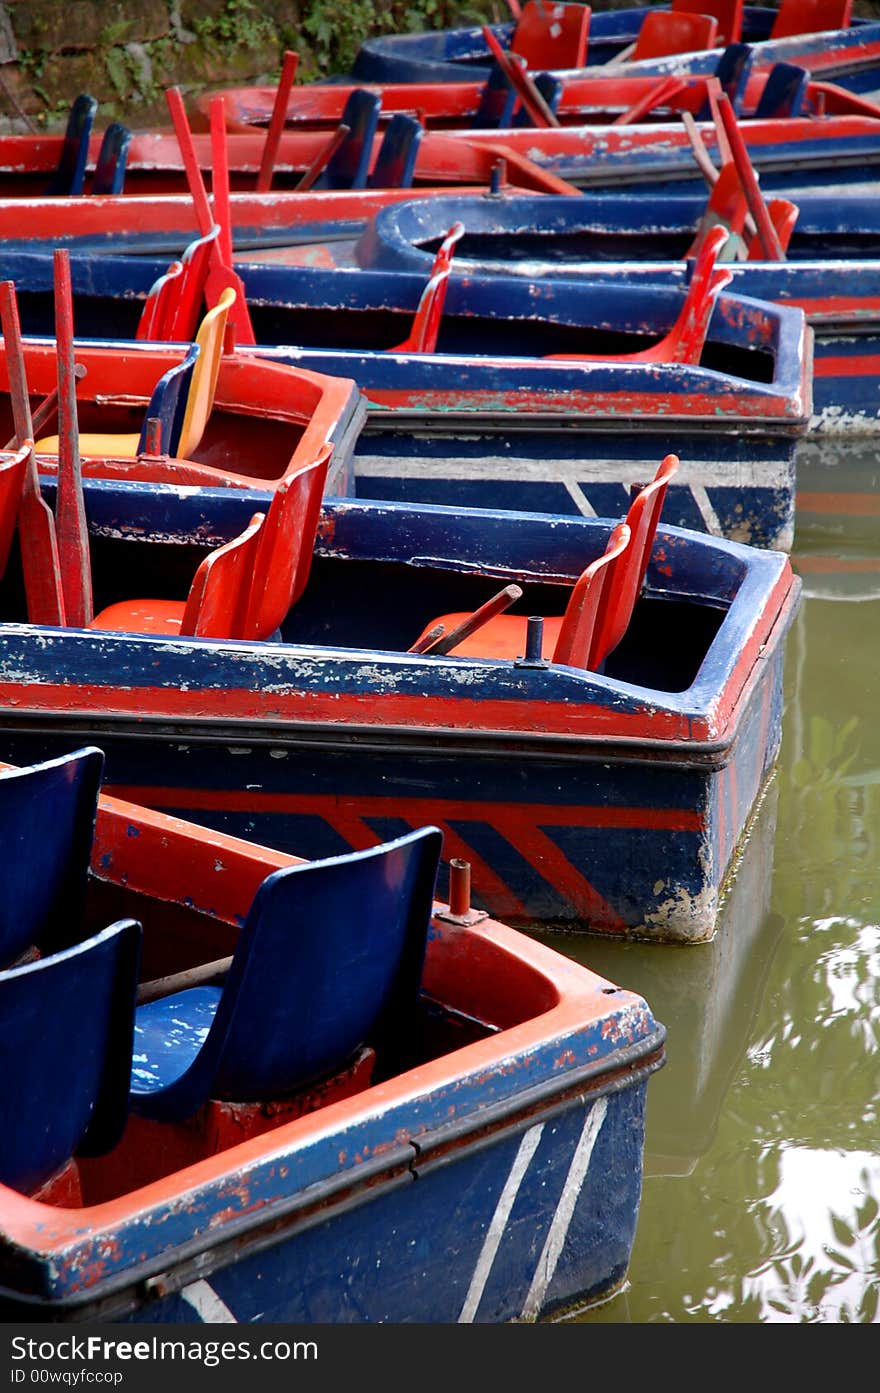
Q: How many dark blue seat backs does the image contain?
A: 12